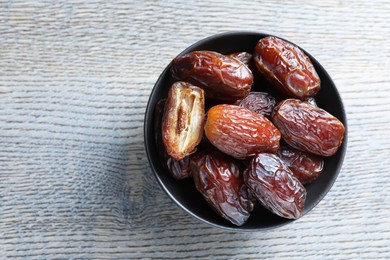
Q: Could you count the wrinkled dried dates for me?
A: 11